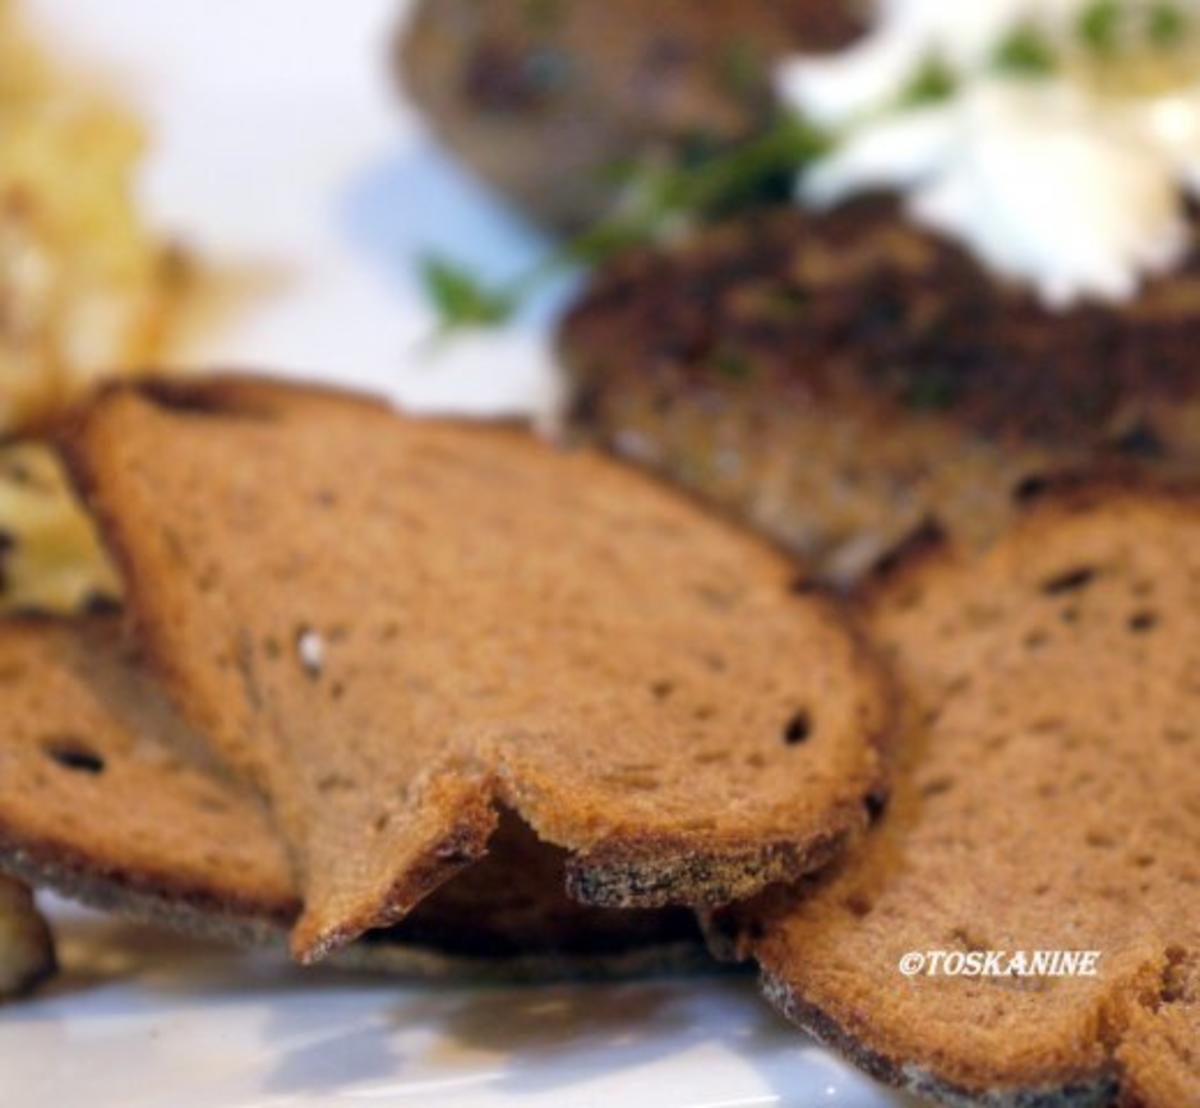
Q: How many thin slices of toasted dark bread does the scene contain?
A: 3